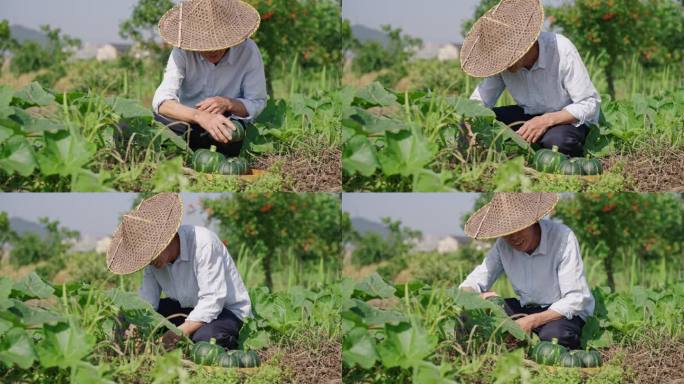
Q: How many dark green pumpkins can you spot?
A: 12